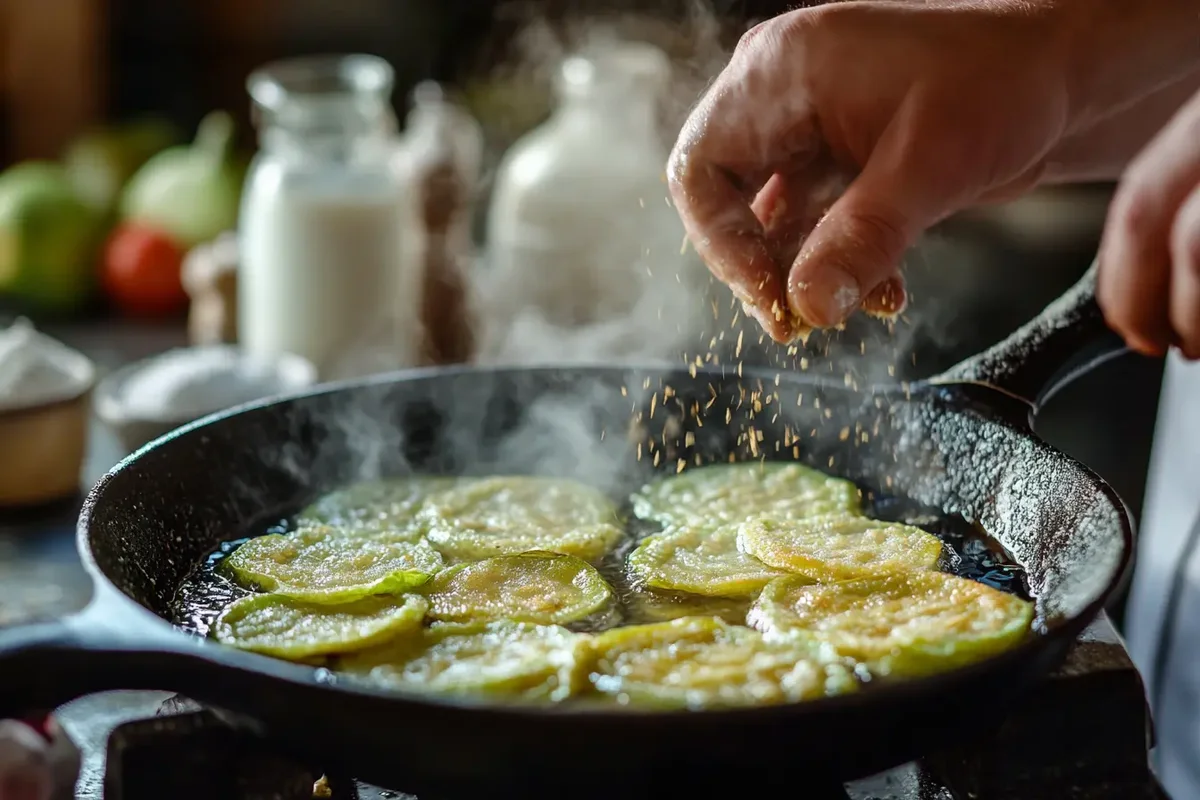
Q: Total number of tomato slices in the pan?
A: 11